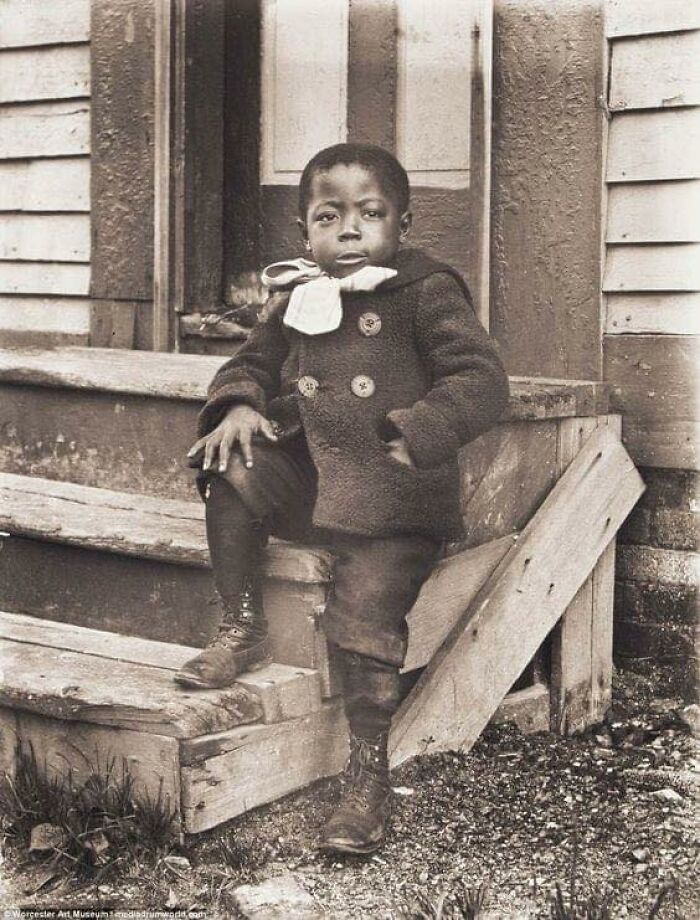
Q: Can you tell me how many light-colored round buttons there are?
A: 3